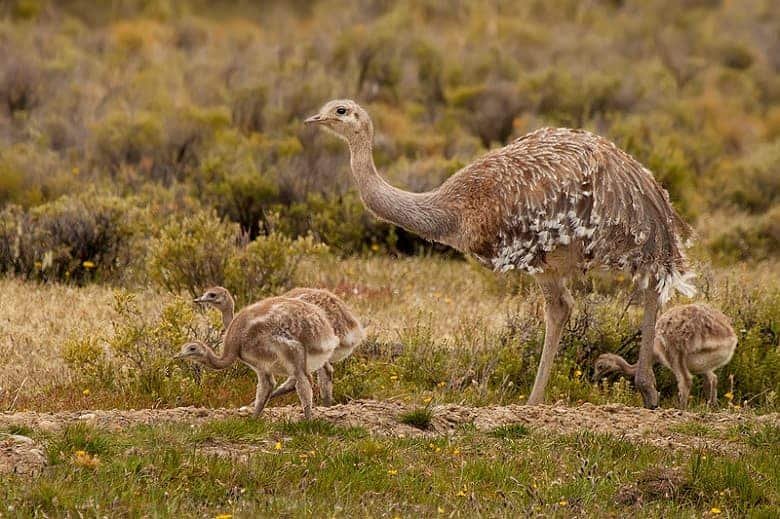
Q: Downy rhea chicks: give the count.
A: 3